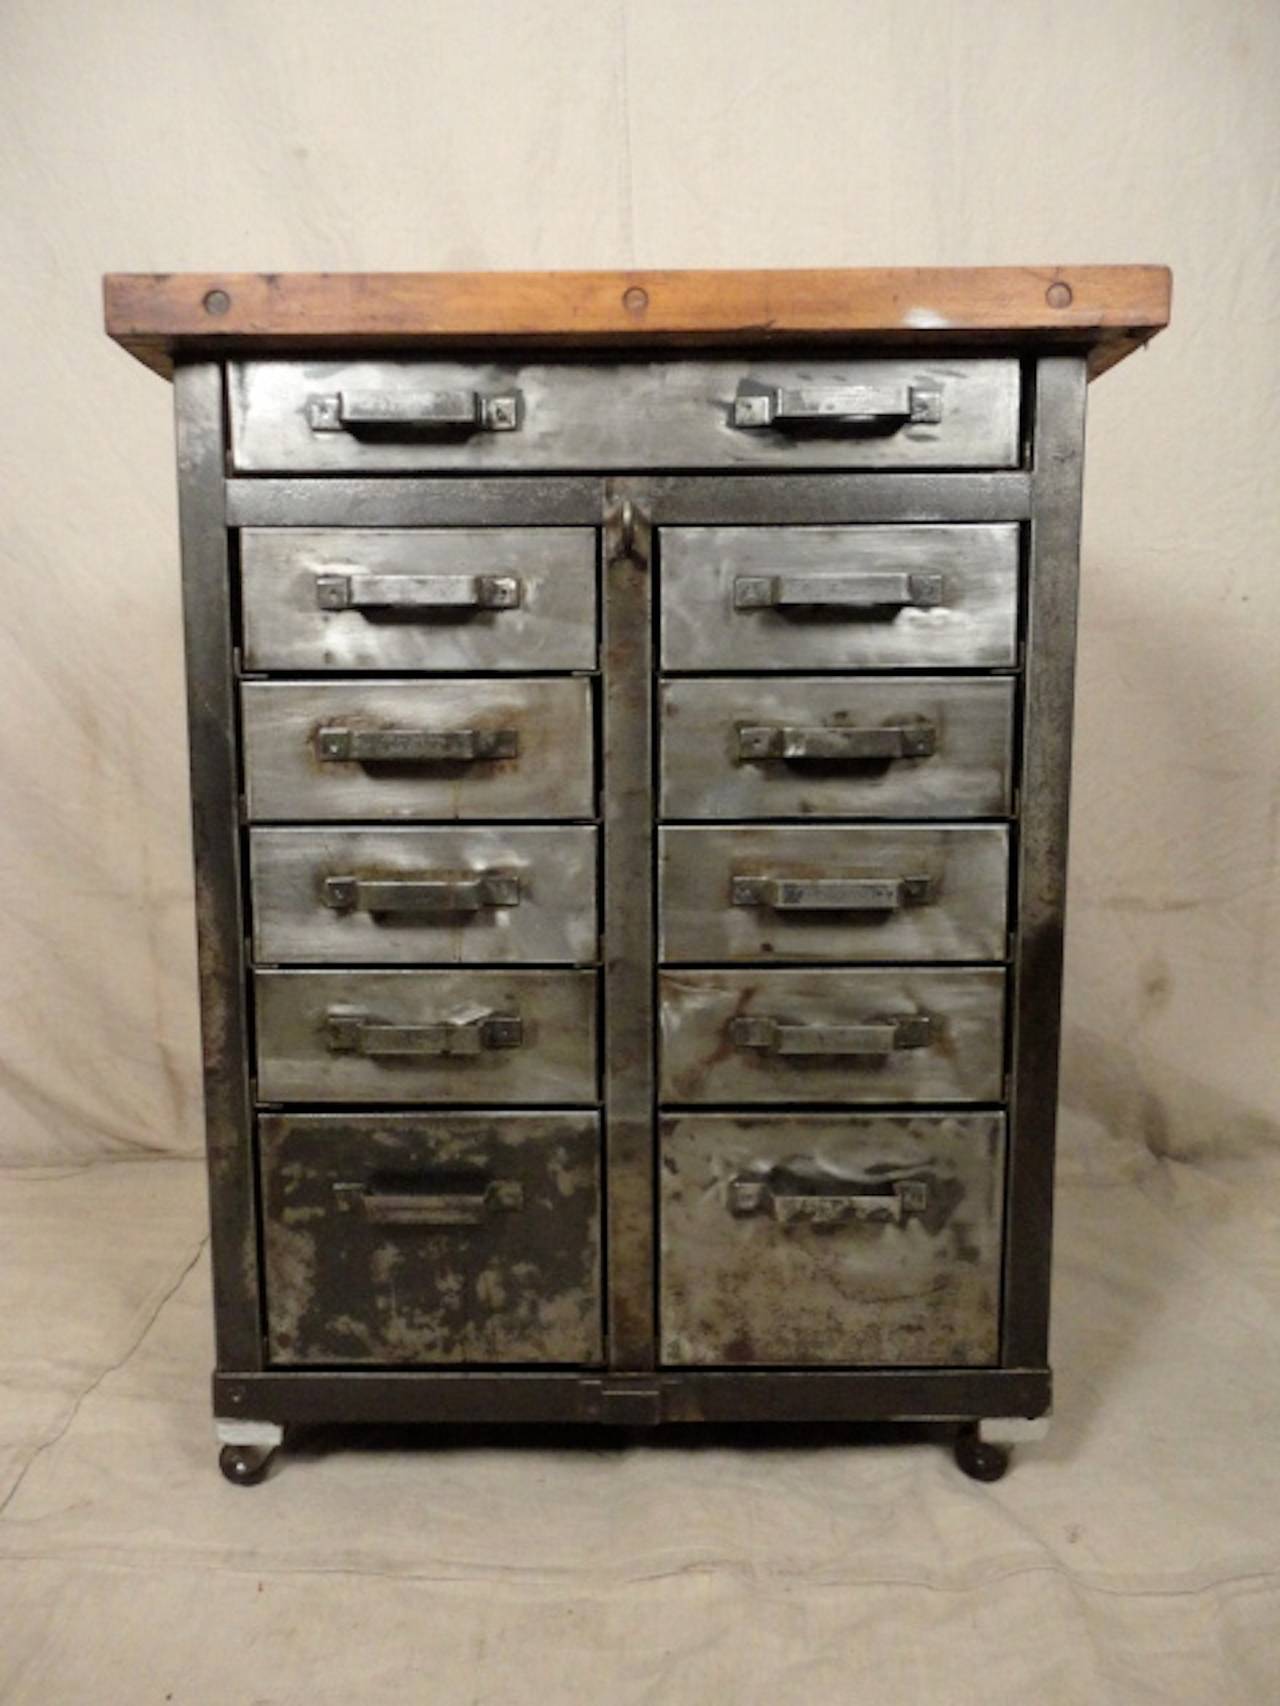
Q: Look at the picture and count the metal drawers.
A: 11